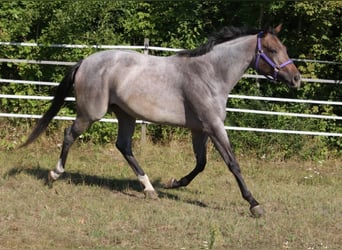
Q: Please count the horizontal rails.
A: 5